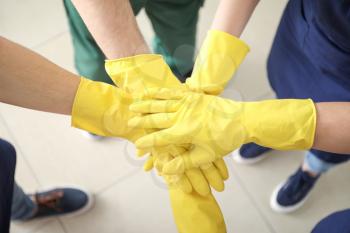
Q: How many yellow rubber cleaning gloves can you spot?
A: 5